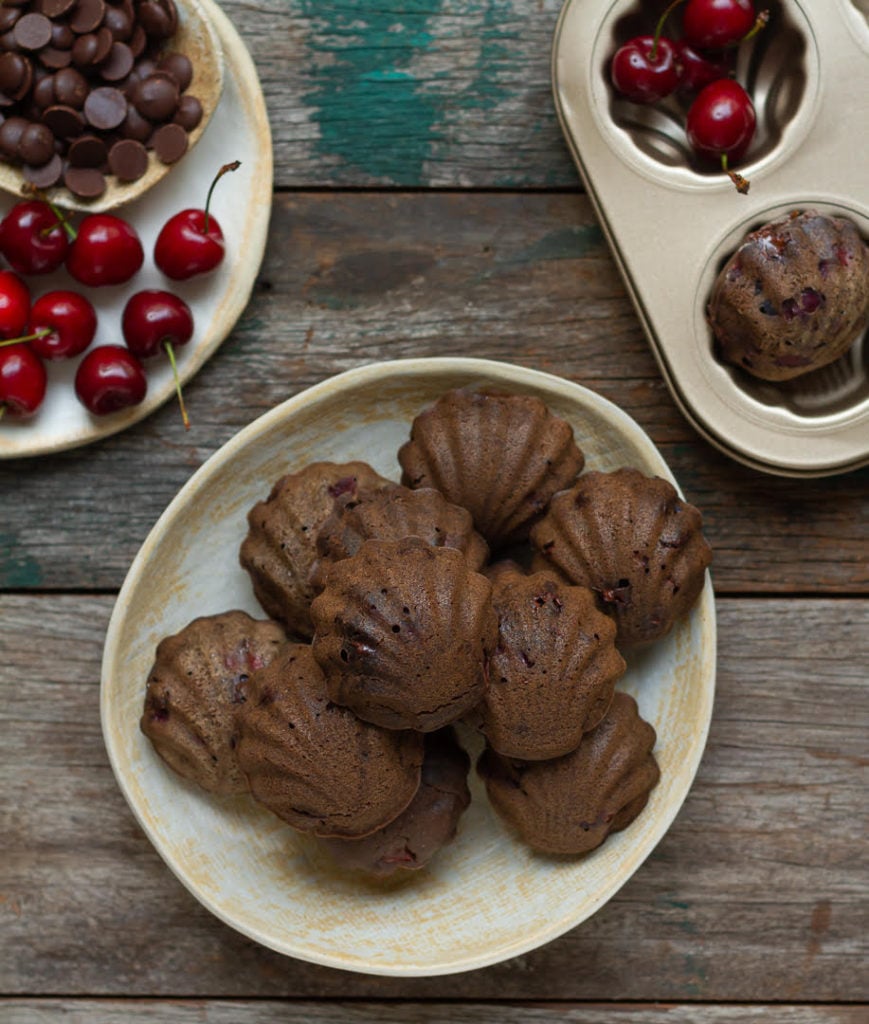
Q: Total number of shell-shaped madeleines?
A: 11